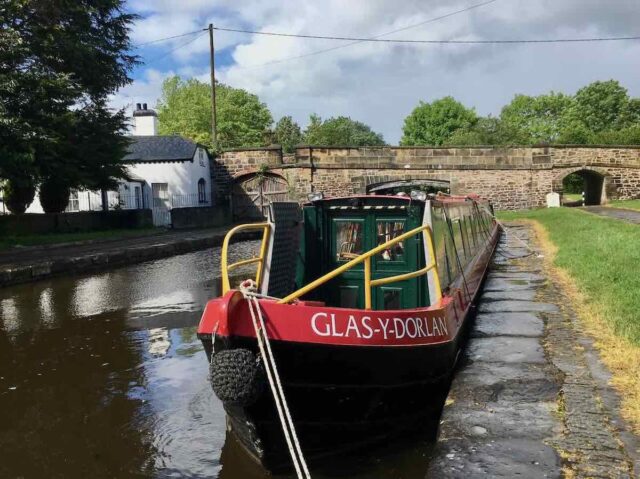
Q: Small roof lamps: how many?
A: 2